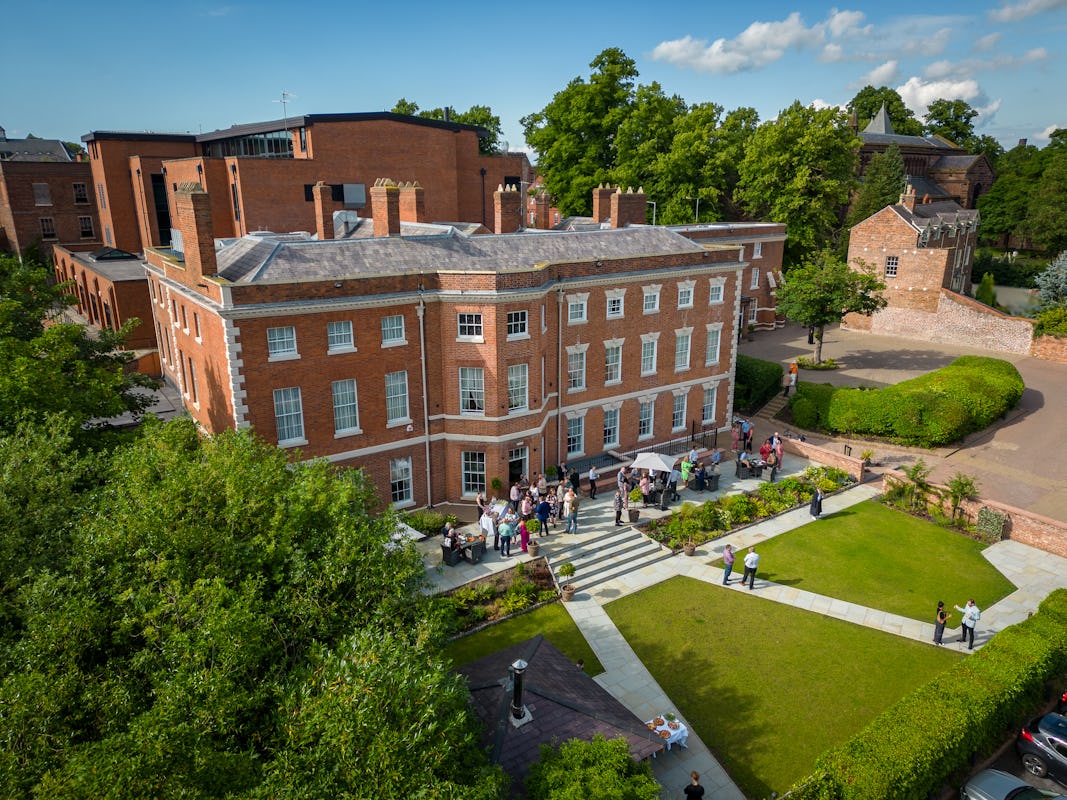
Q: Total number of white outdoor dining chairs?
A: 0